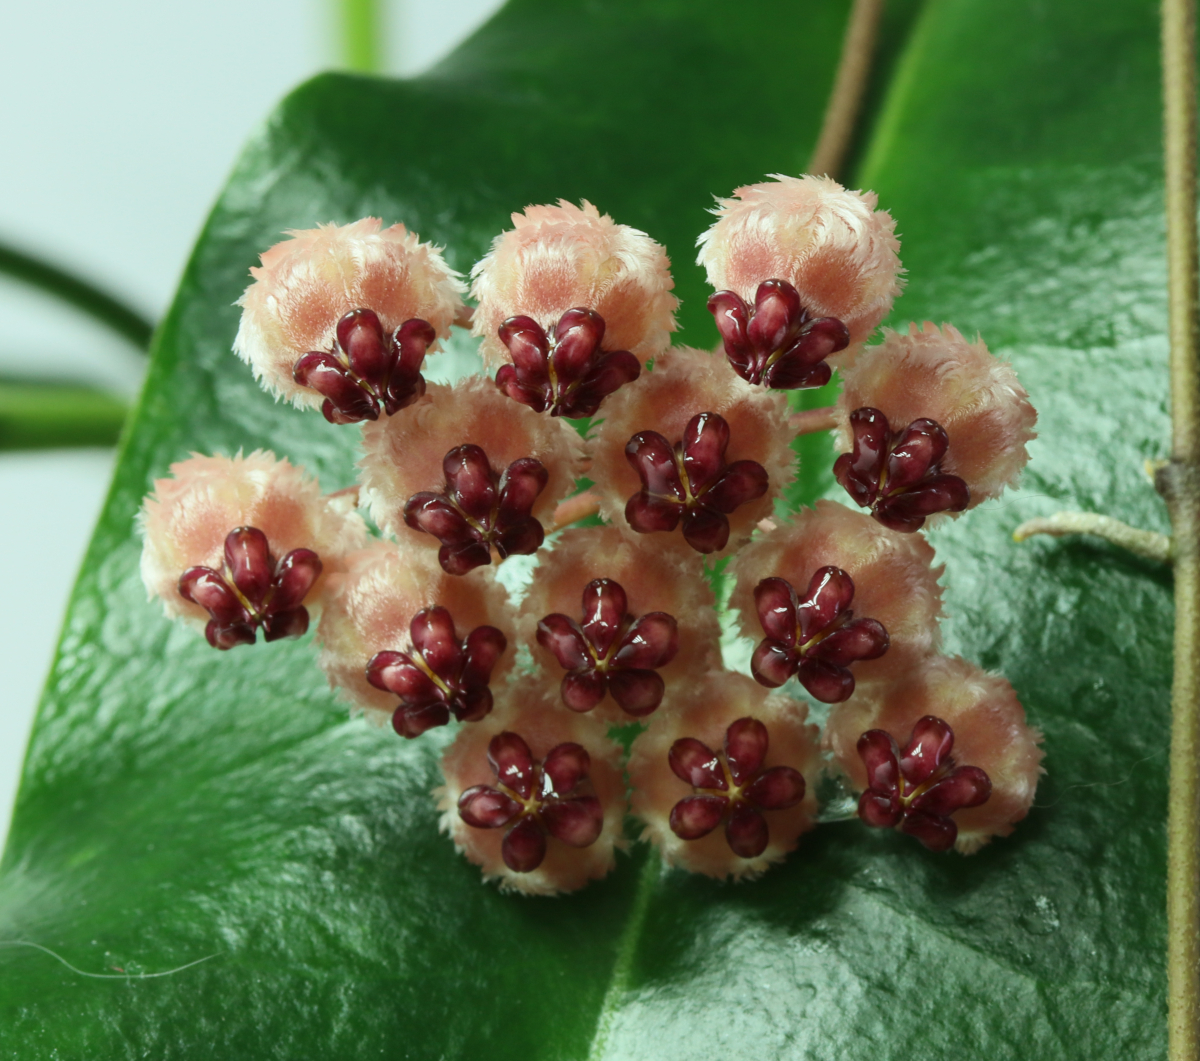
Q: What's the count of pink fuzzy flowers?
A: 13